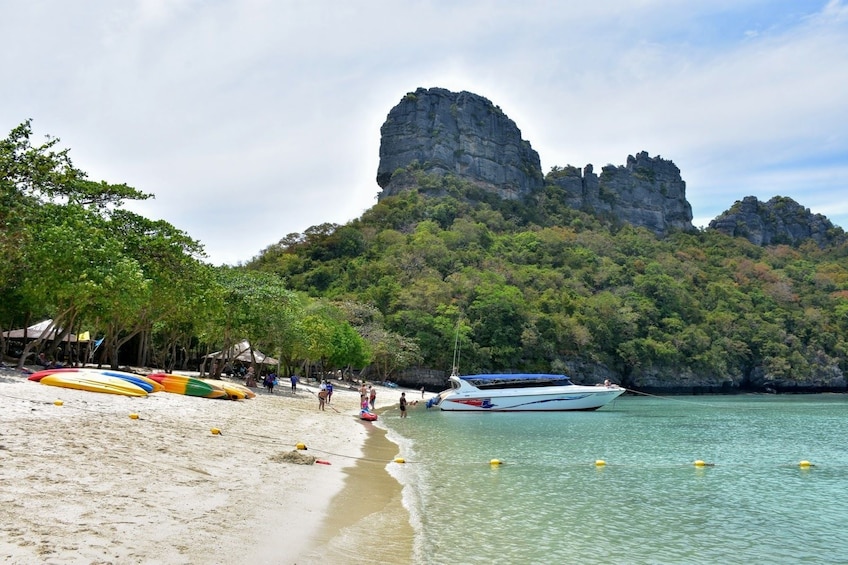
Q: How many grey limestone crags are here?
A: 3